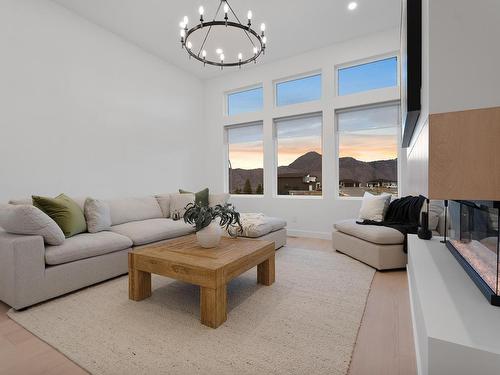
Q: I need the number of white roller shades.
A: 3